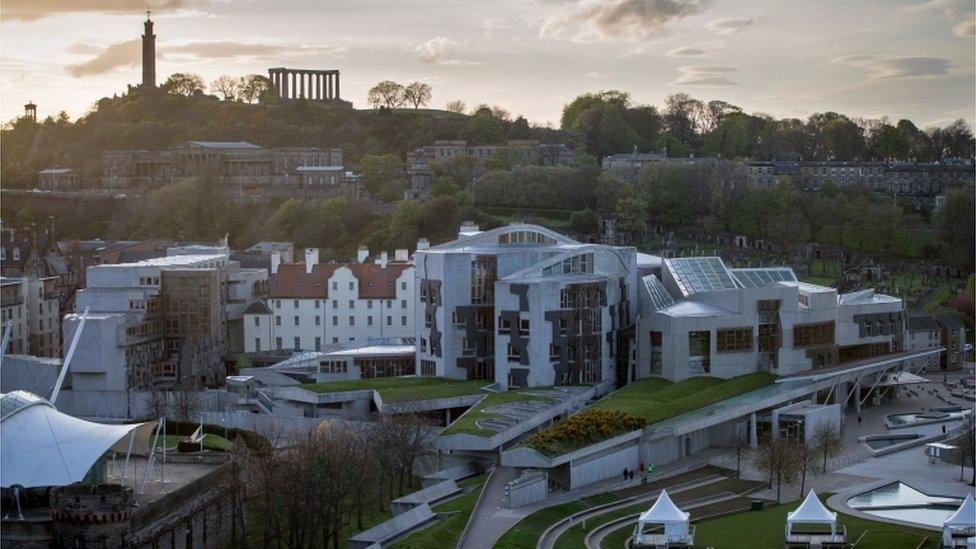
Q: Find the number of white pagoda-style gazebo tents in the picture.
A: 3